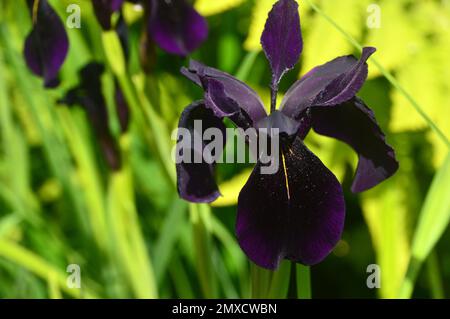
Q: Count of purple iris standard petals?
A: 3